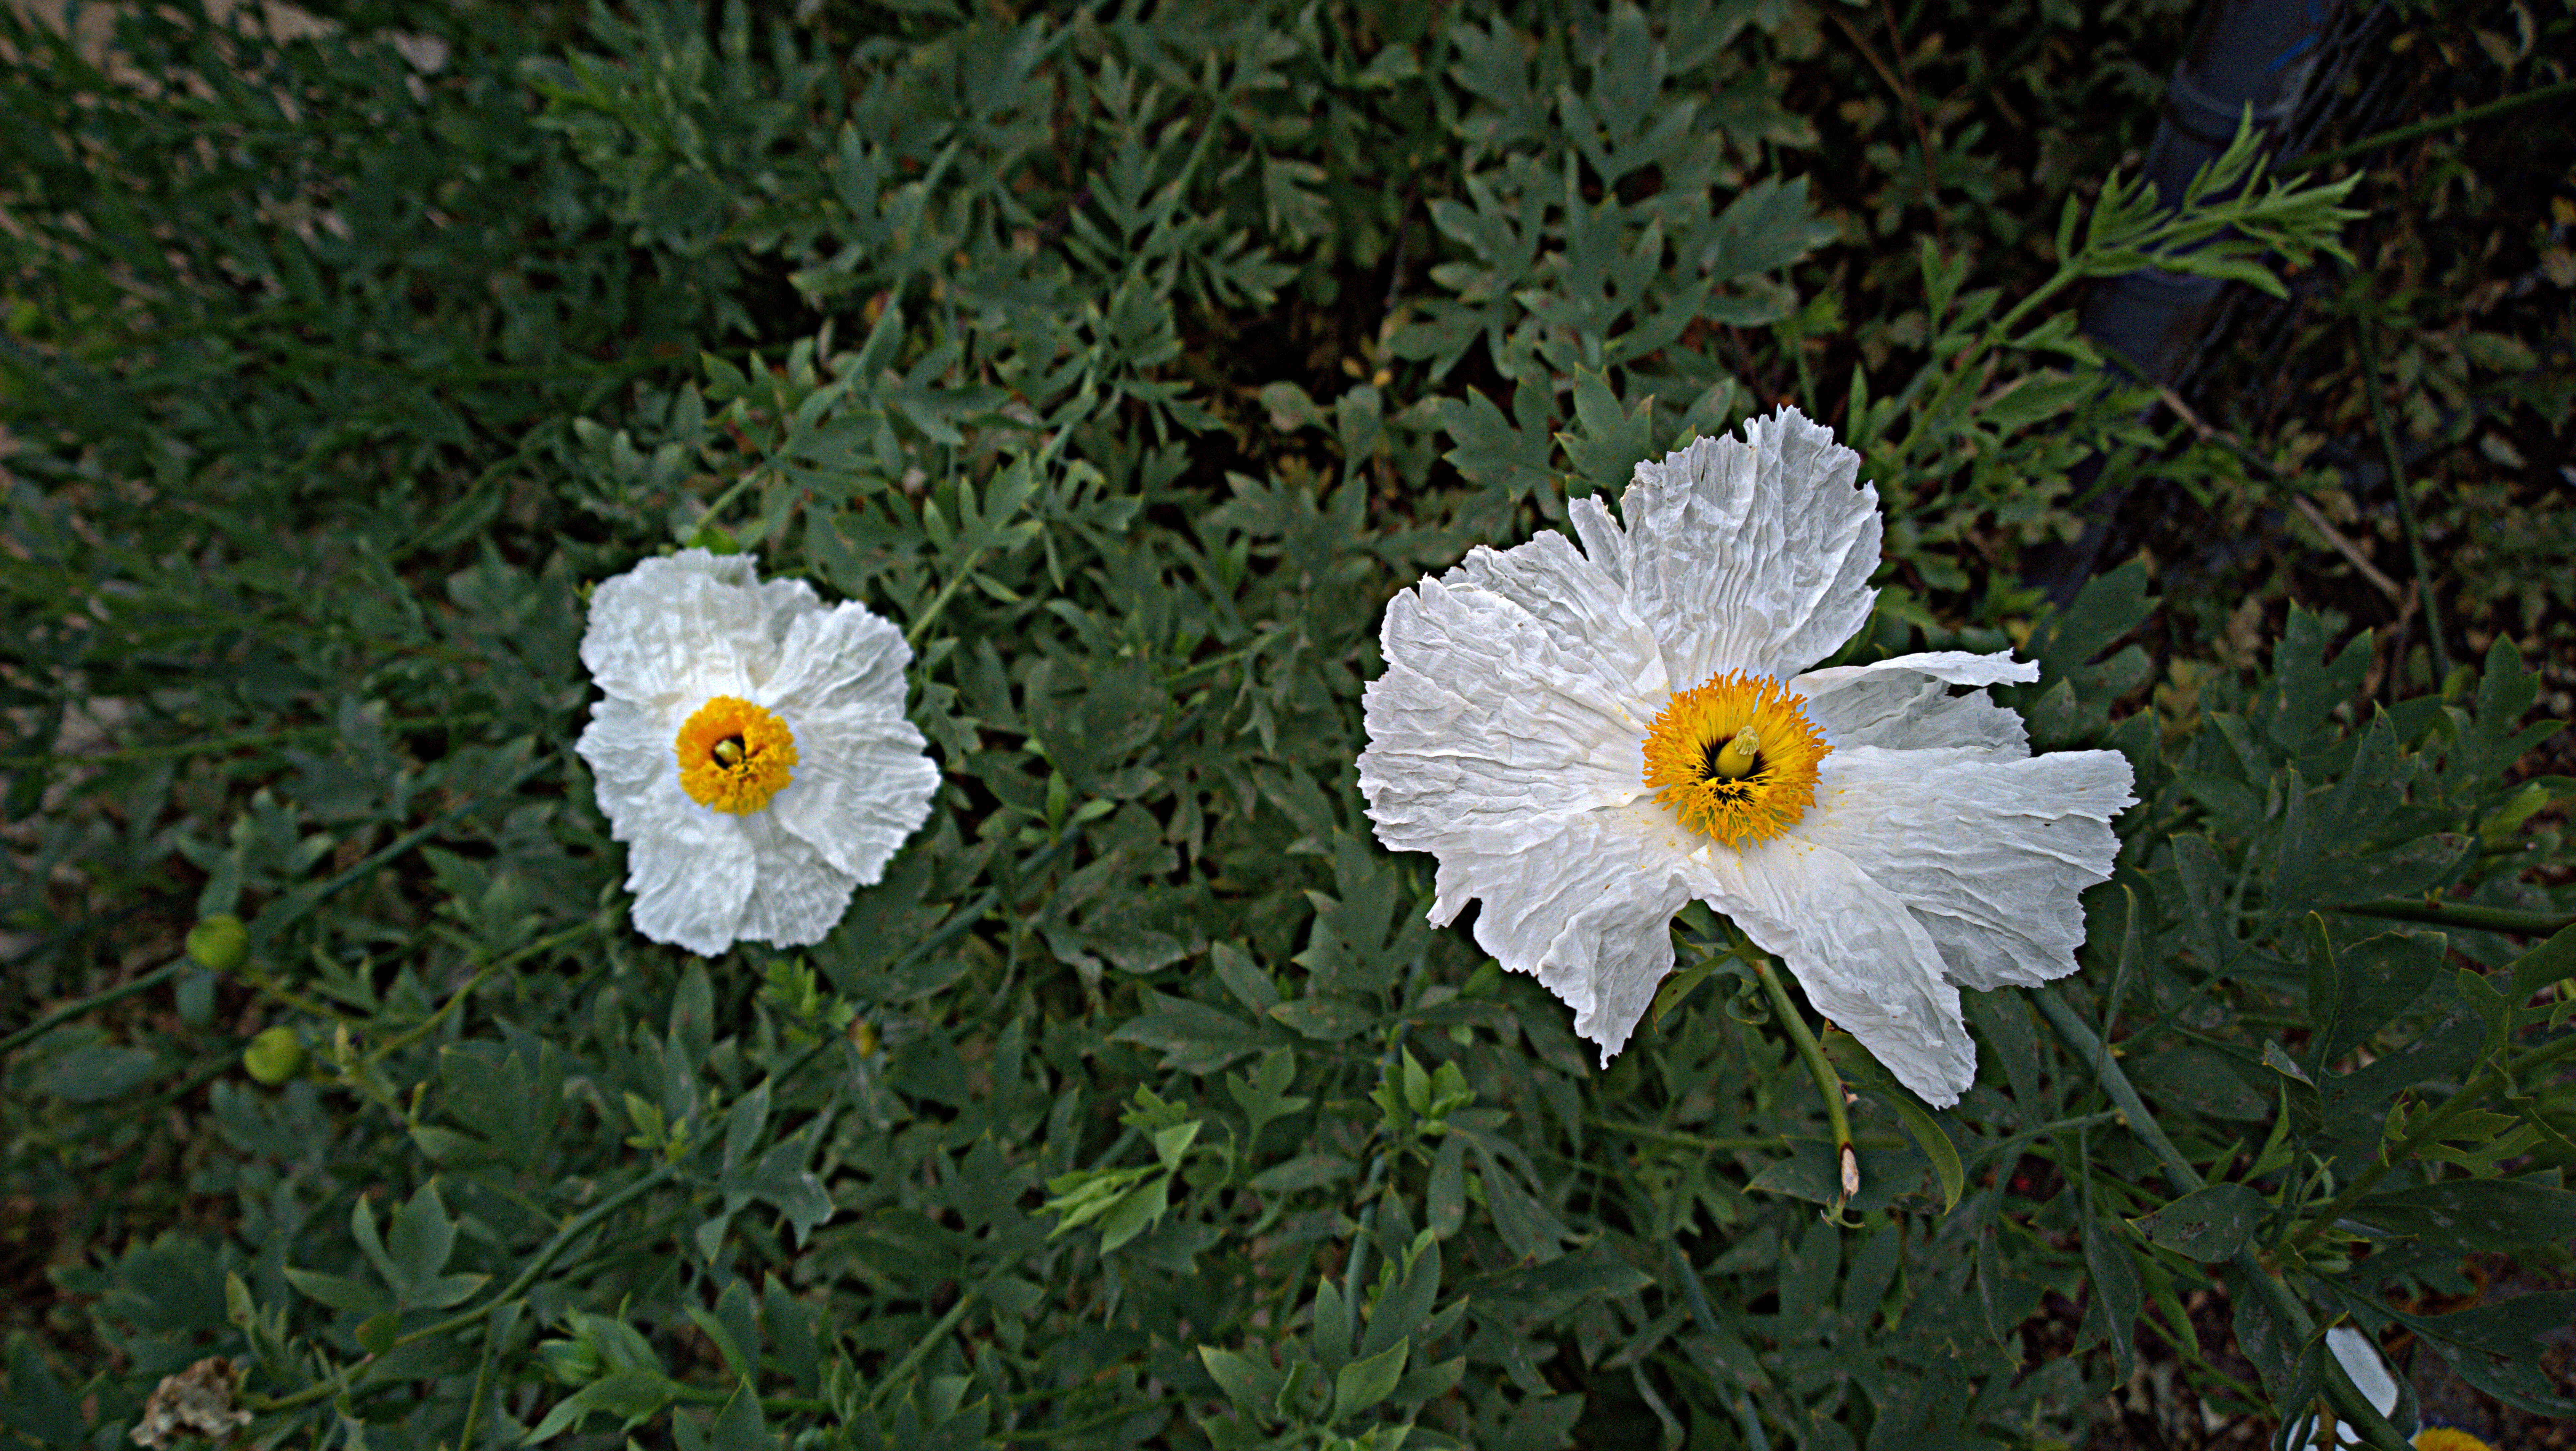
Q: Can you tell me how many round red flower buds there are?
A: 0